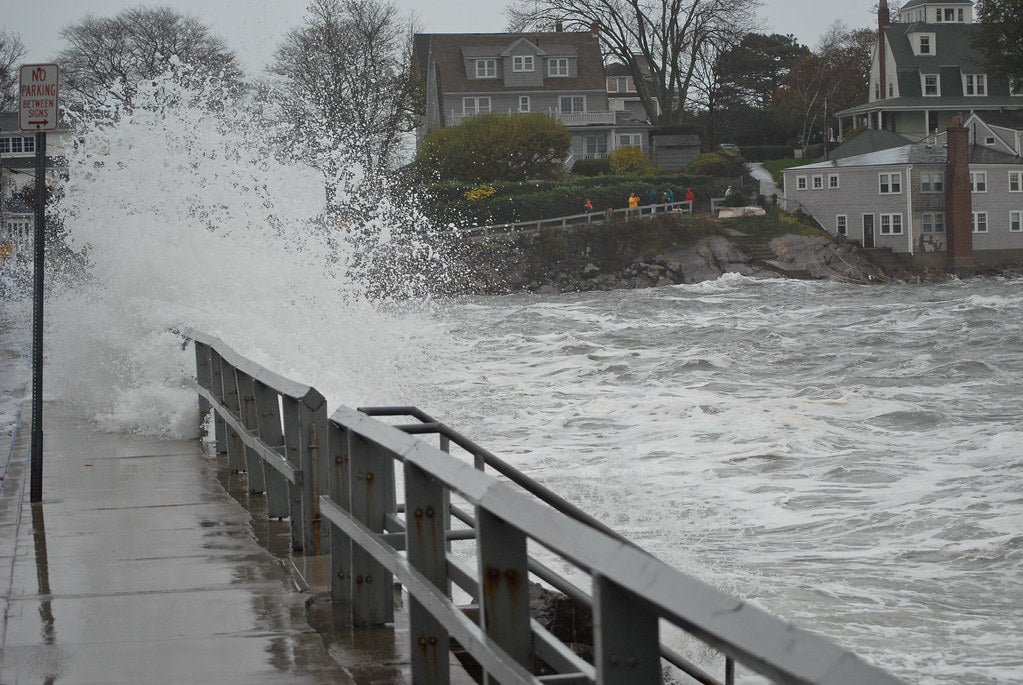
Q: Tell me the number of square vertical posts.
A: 12